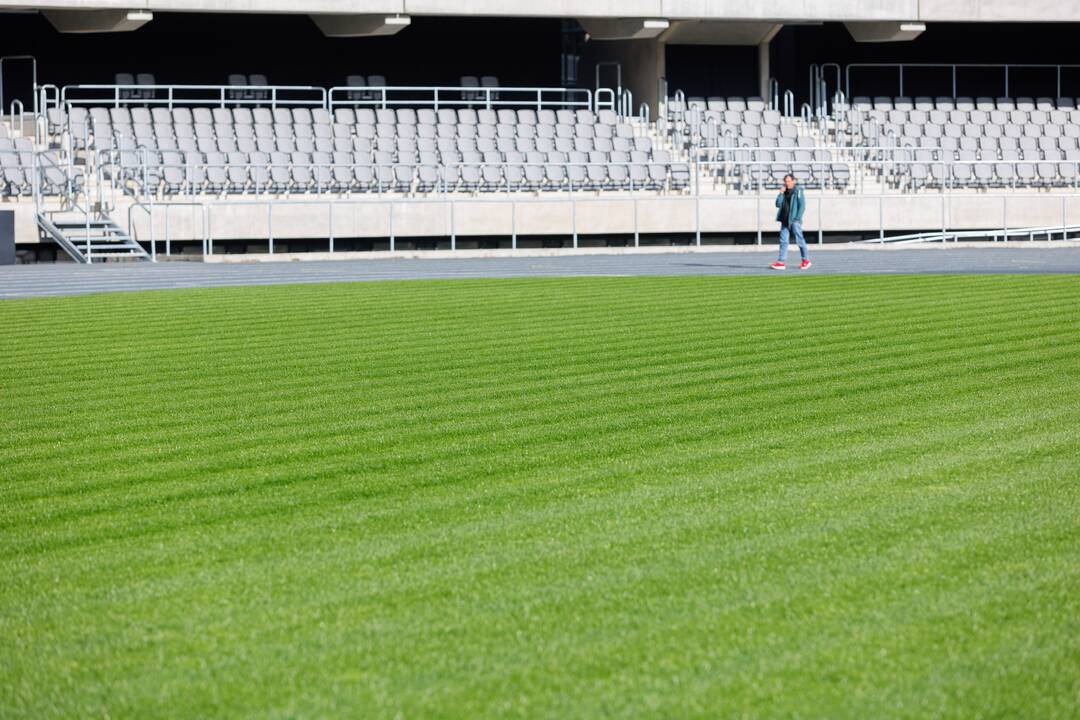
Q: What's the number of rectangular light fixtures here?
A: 4